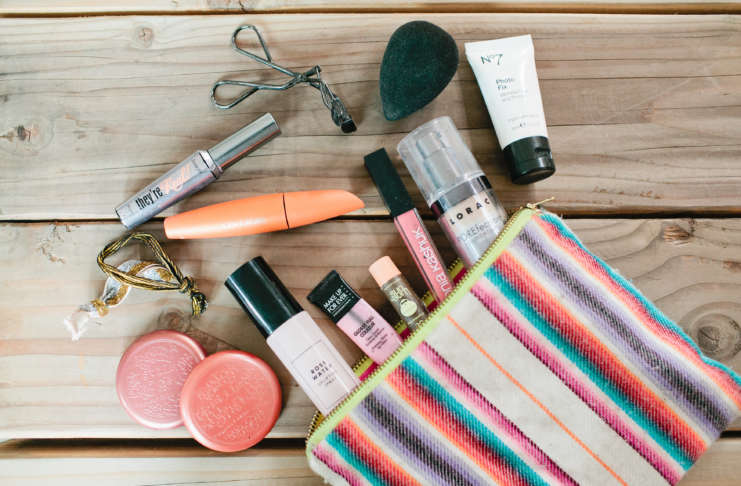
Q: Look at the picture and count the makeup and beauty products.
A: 12